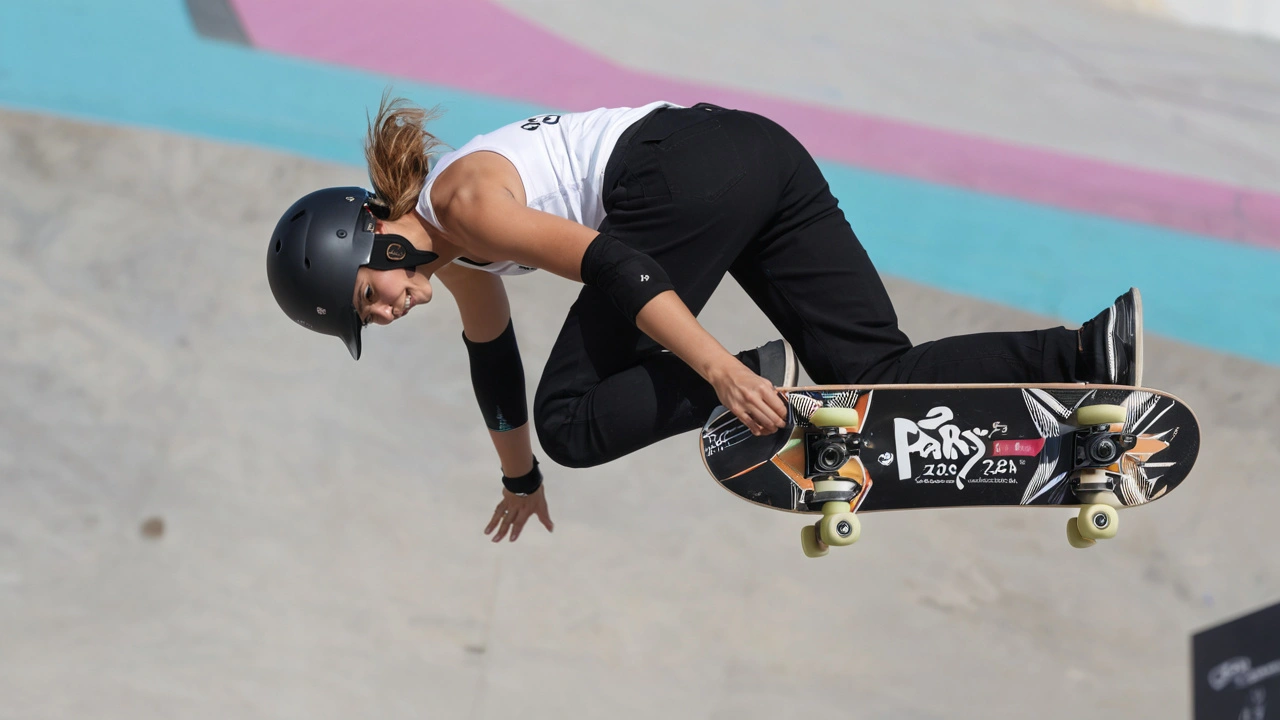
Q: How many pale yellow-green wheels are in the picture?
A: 6